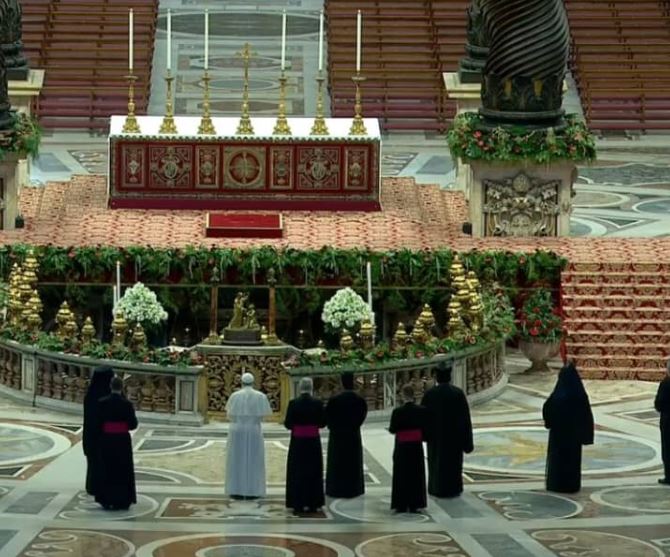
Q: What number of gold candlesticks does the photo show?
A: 6